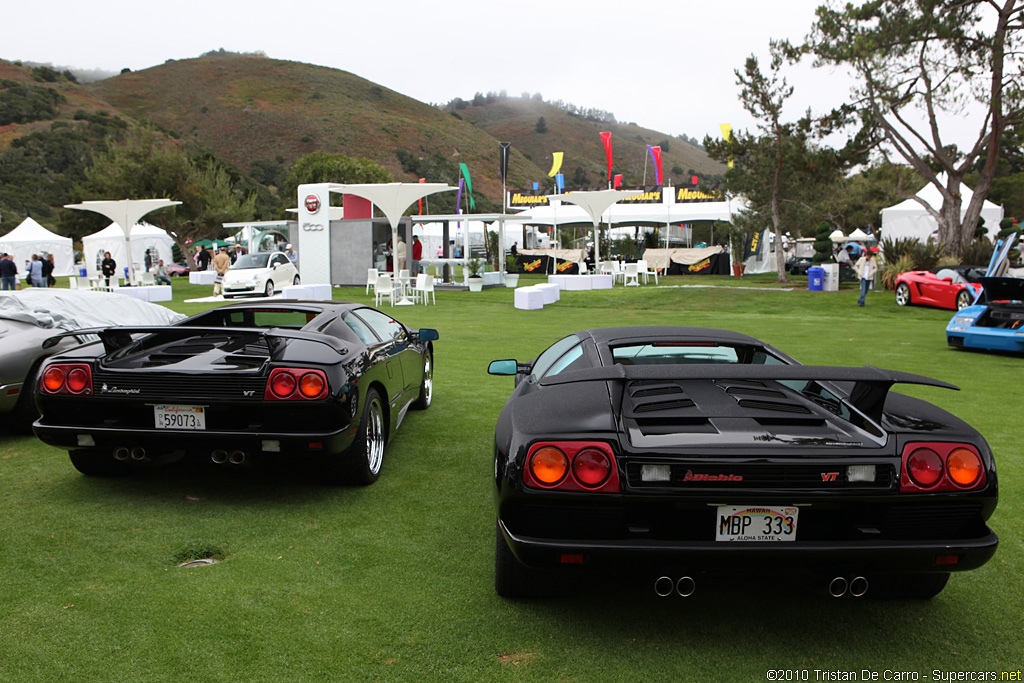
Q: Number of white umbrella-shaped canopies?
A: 3